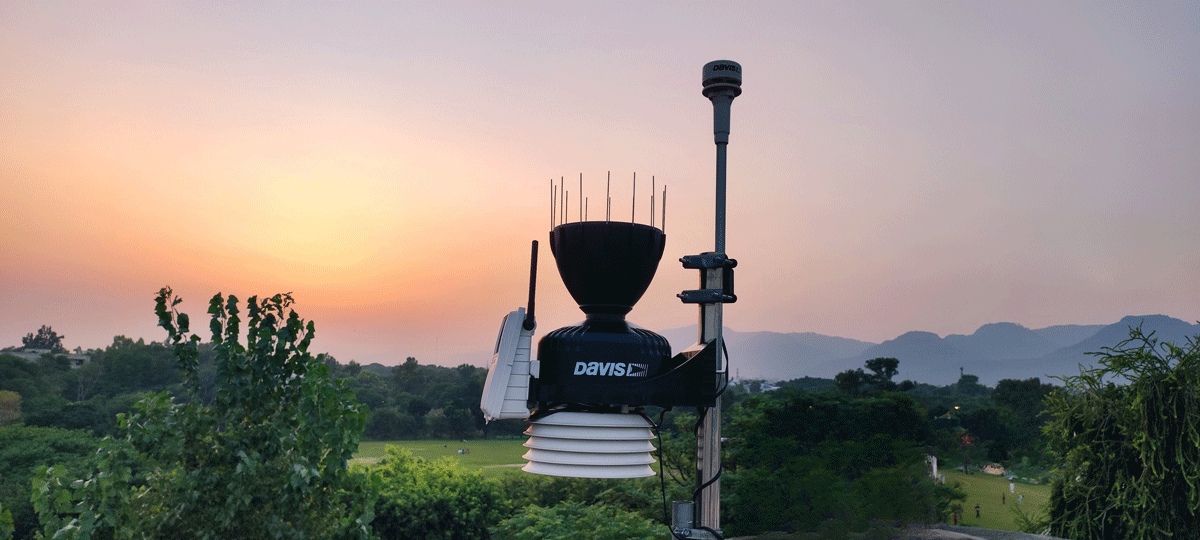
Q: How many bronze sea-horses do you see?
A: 0